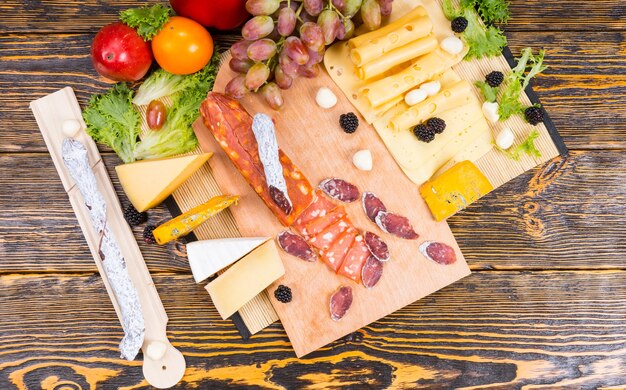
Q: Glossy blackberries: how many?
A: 9